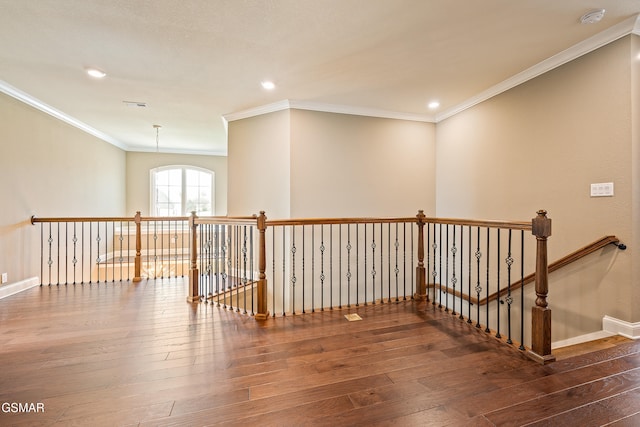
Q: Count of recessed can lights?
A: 3